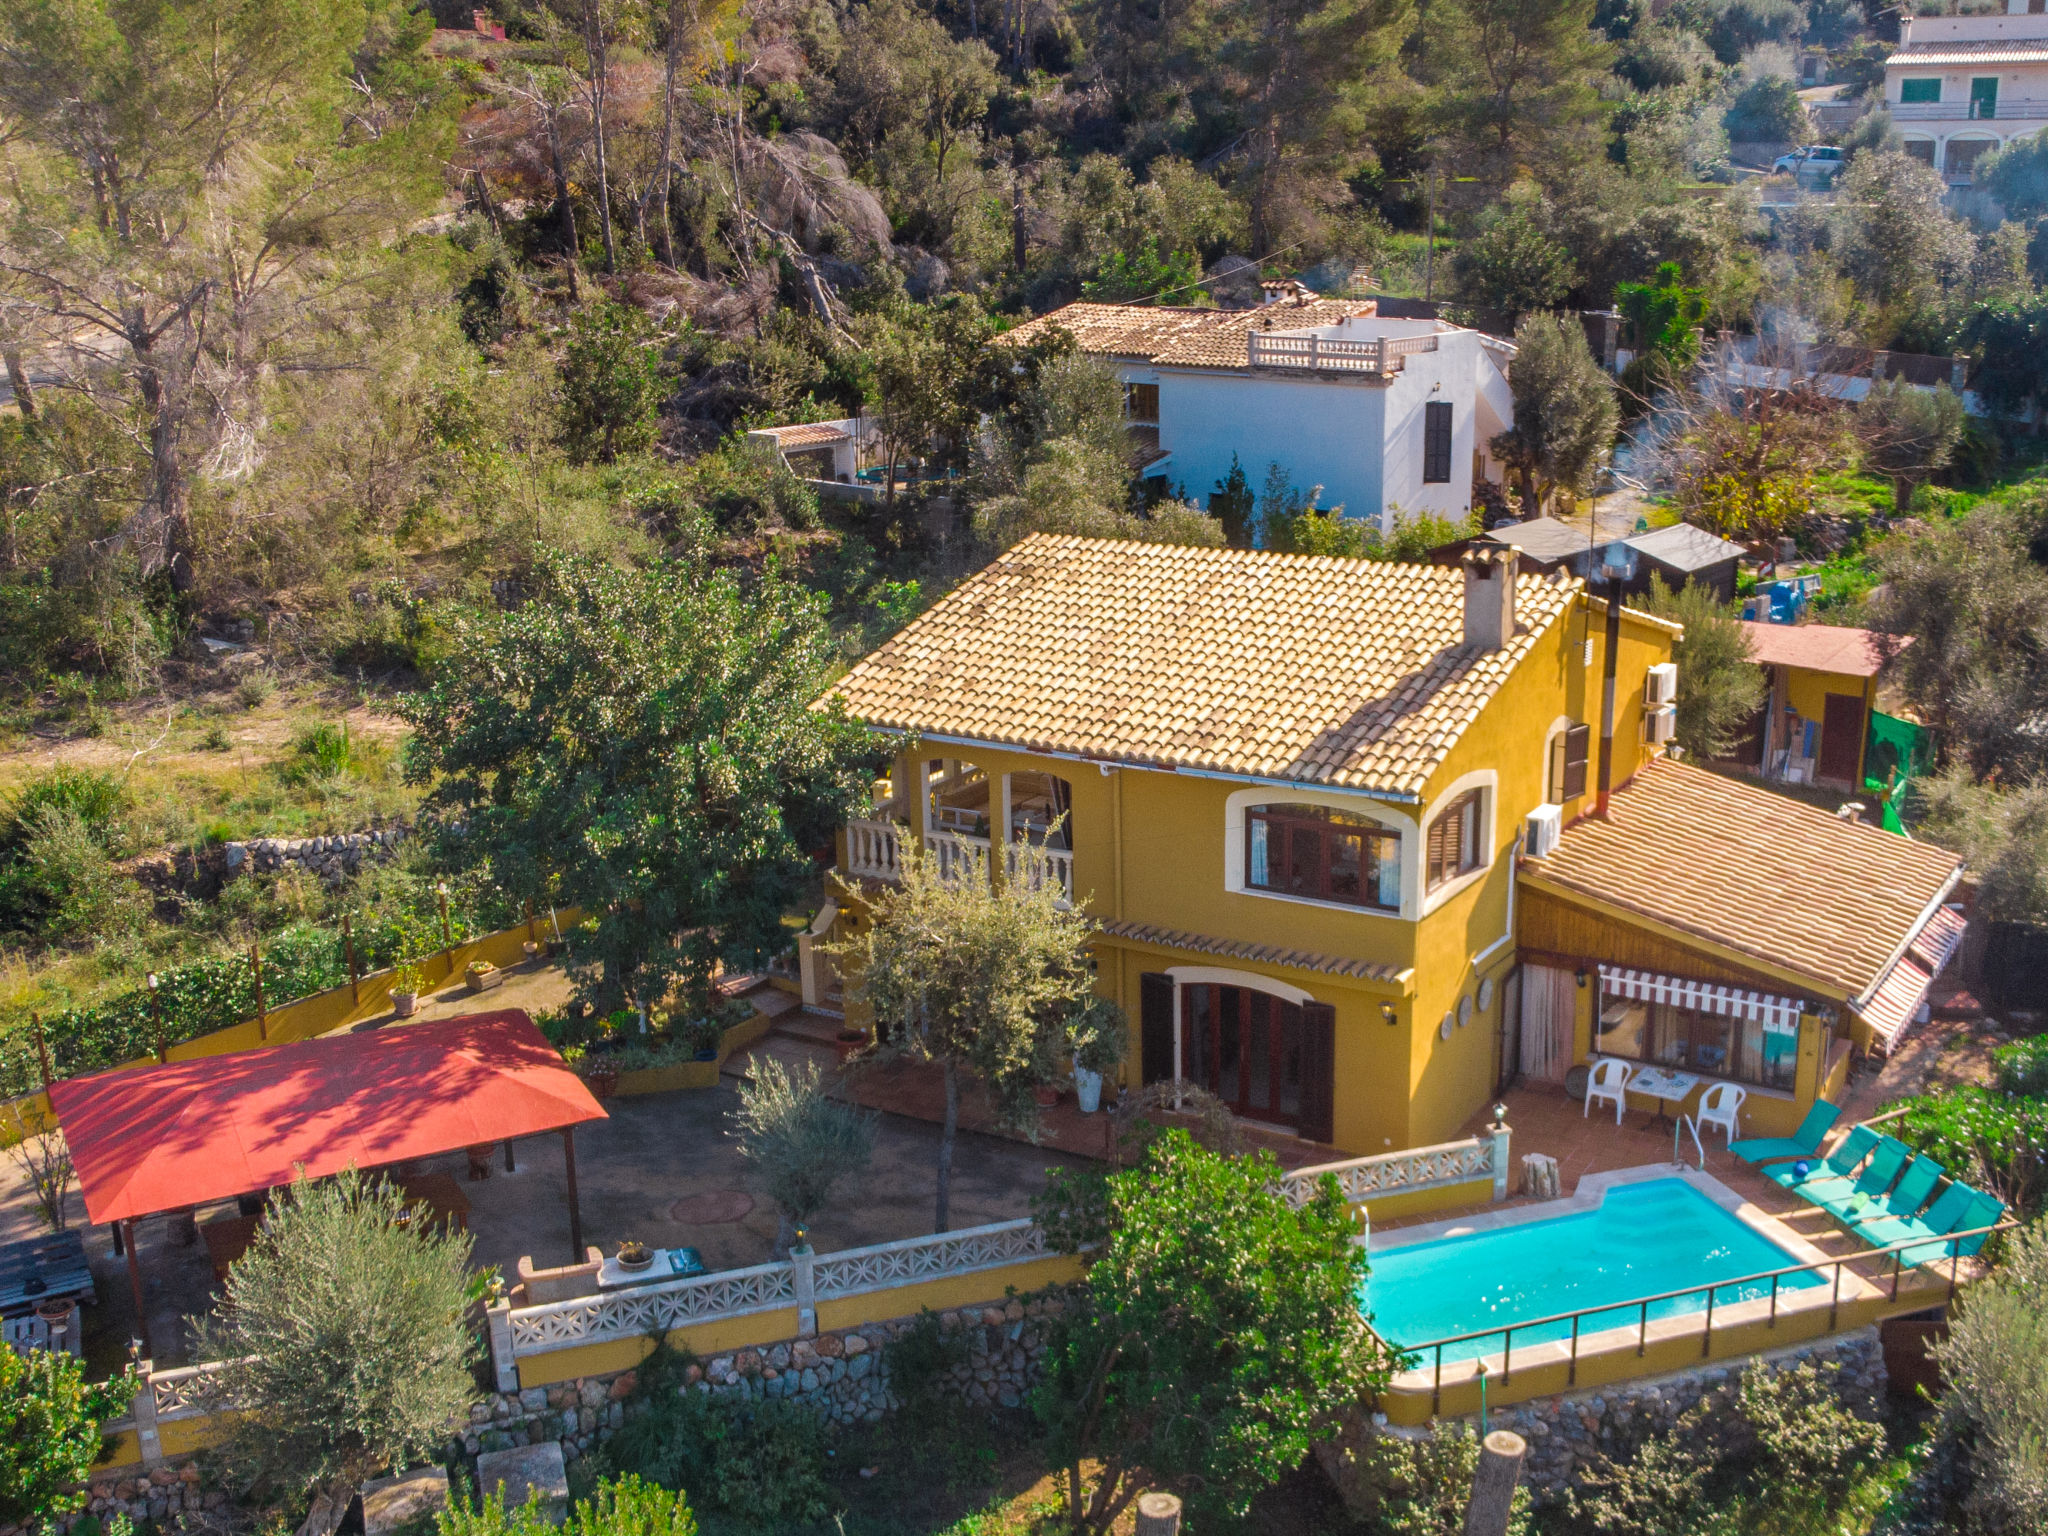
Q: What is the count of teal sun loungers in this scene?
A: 6